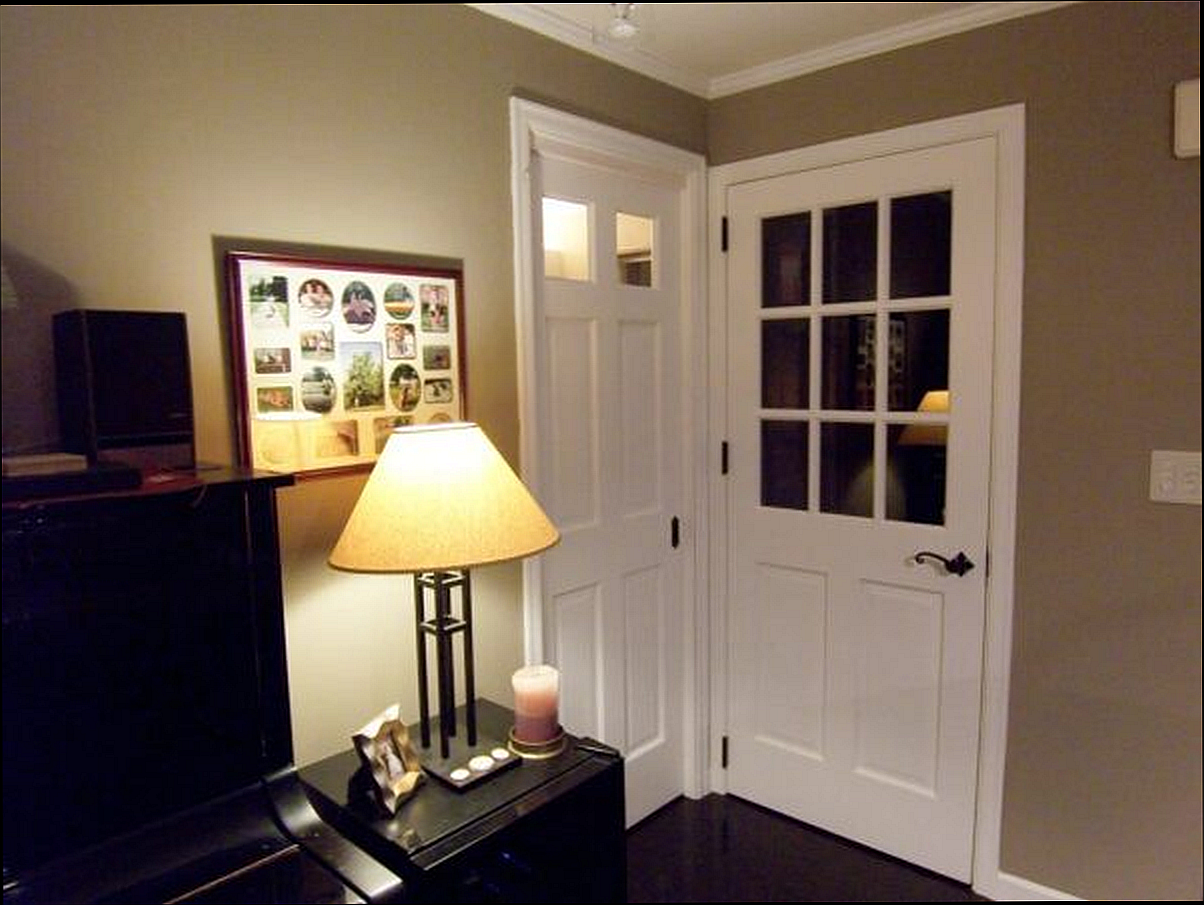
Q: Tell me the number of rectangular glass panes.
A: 11